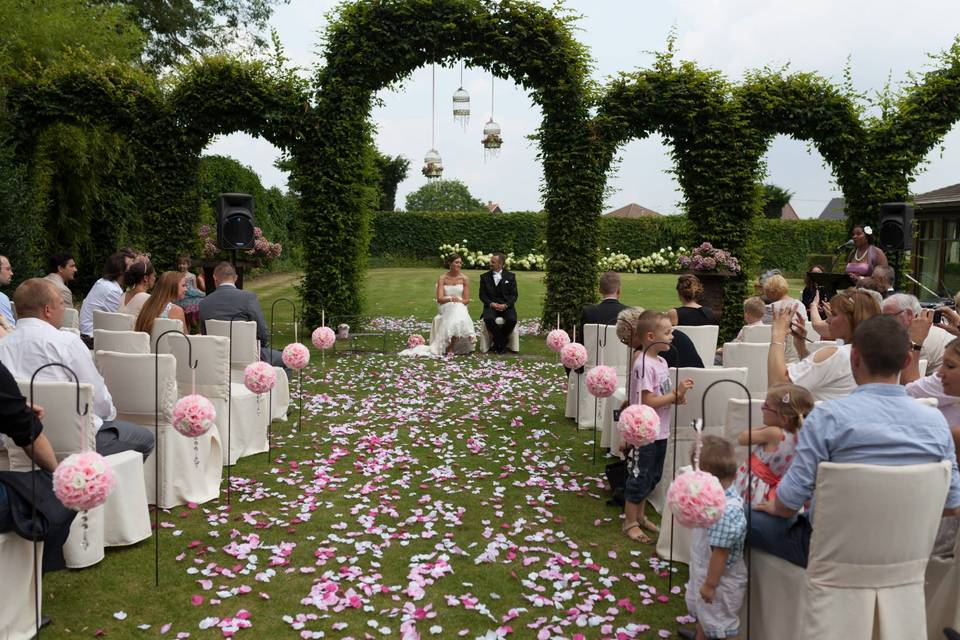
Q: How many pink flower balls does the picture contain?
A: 10